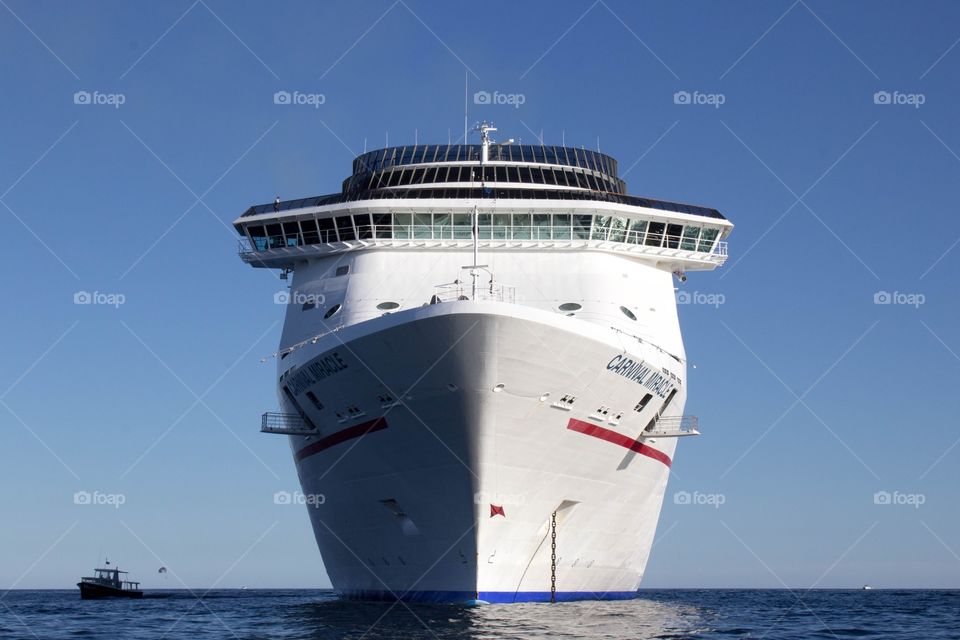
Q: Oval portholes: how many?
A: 4